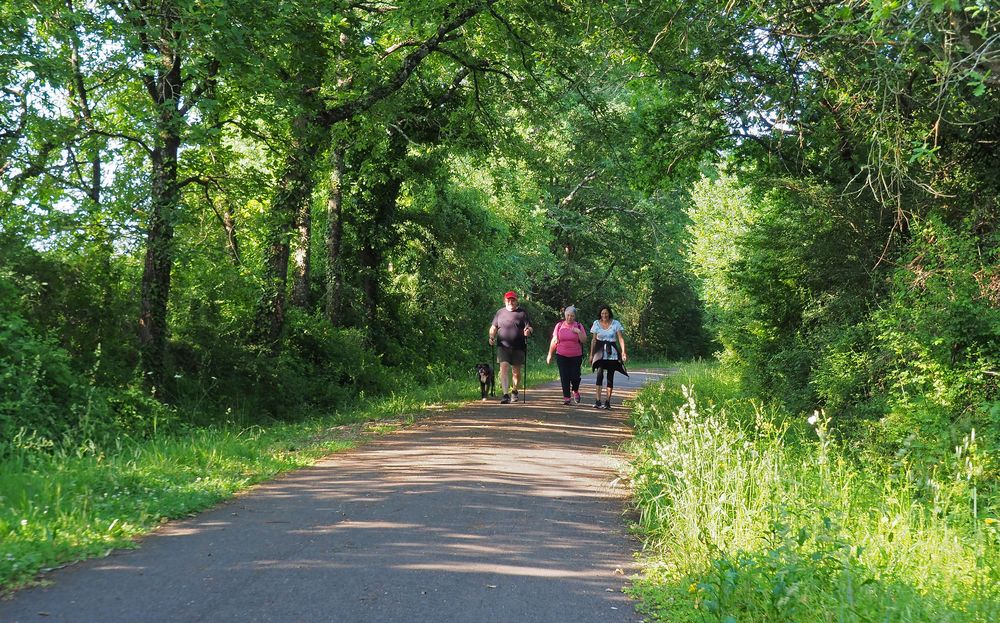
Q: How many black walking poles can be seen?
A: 2